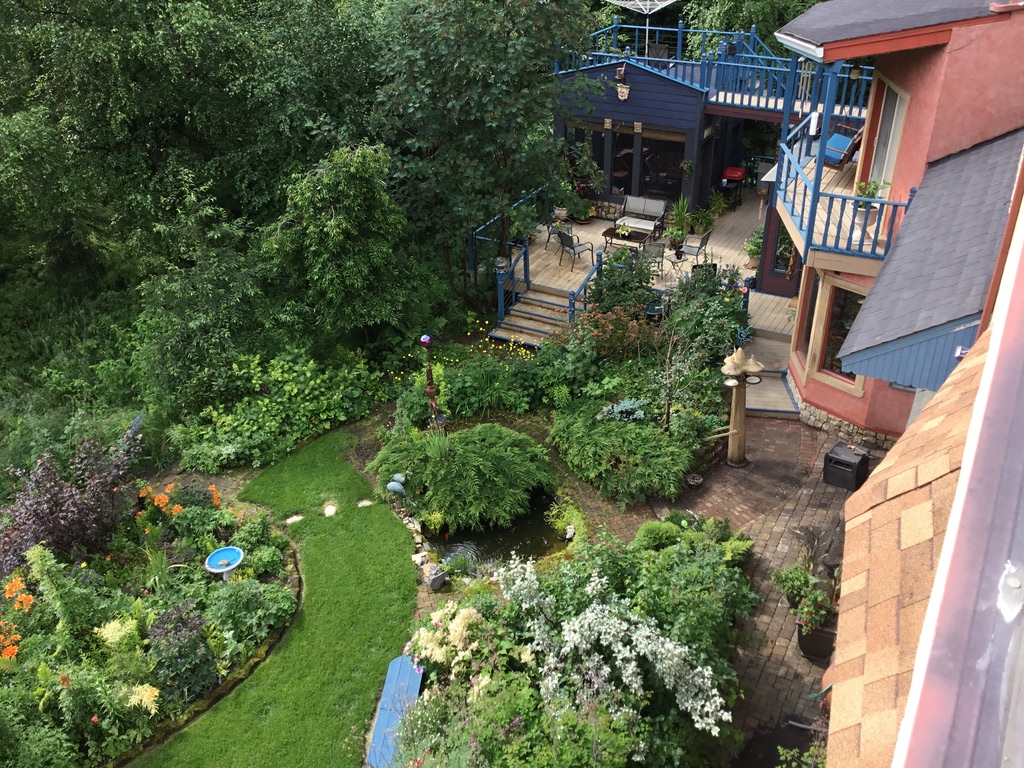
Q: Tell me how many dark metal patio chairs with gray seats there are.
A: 4